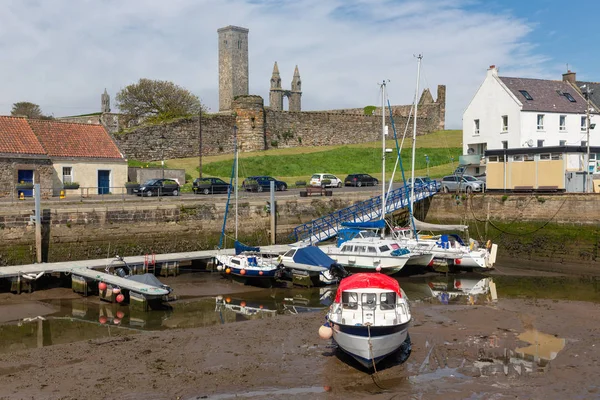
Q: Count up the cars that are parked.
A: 7